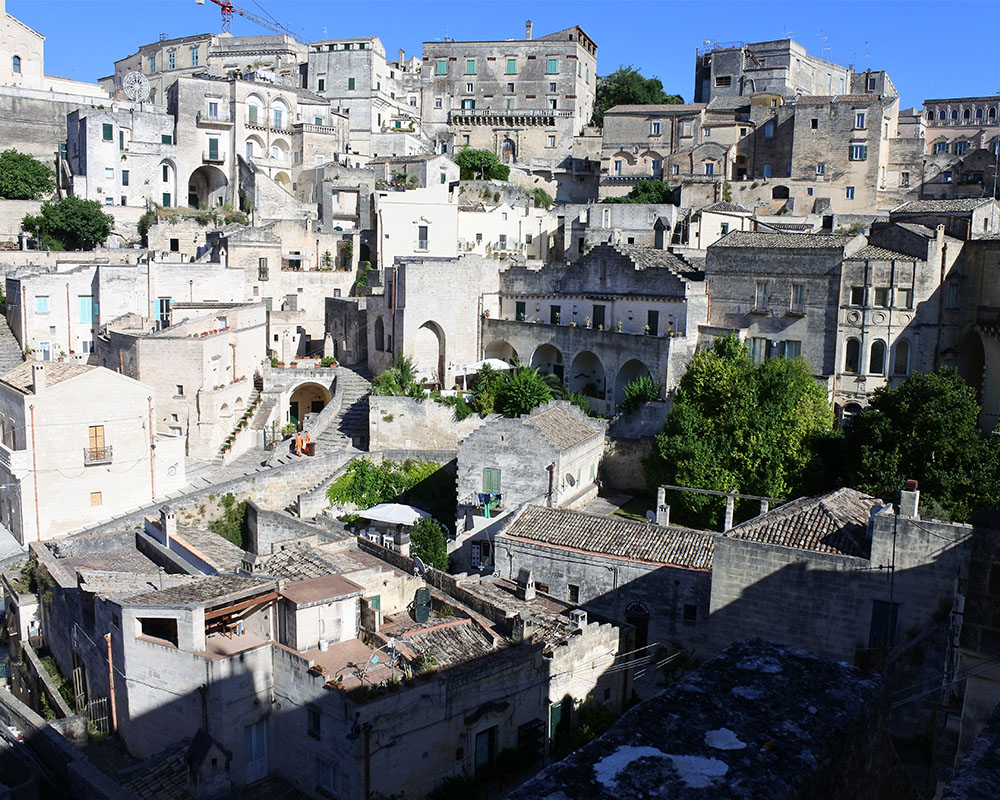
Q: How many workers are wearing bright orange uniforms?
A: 2